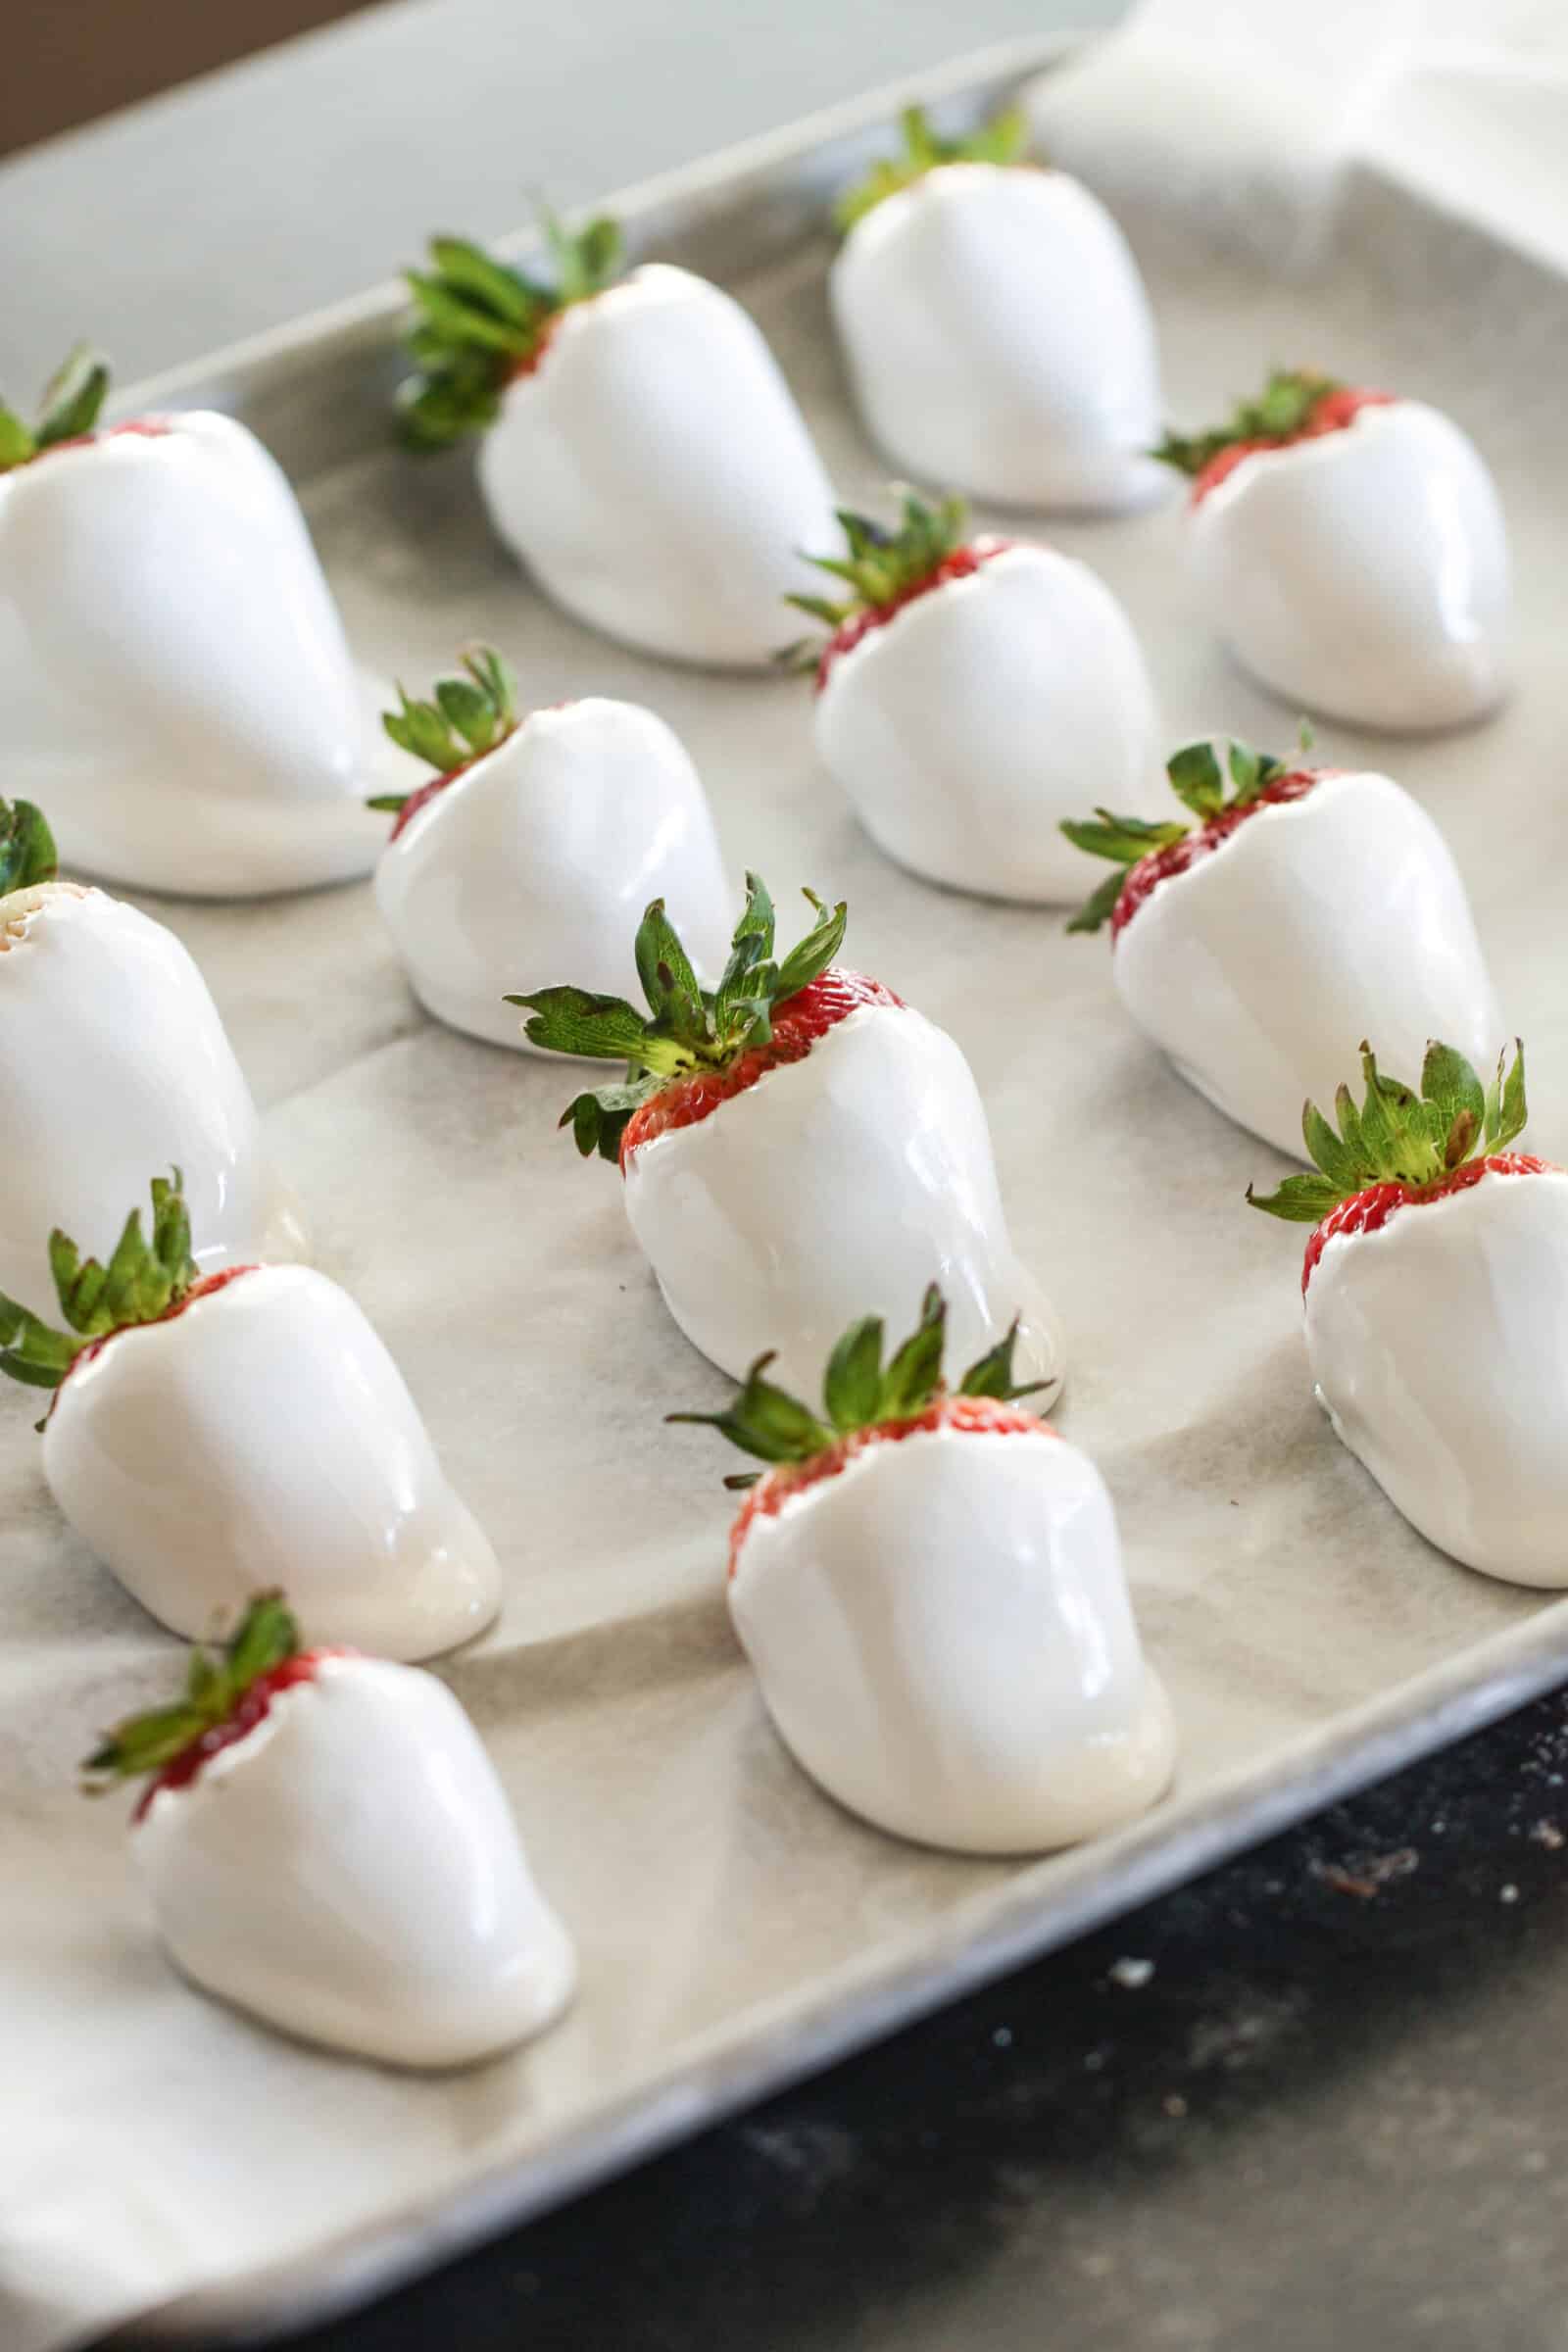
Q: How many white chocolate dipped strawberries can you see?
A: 13